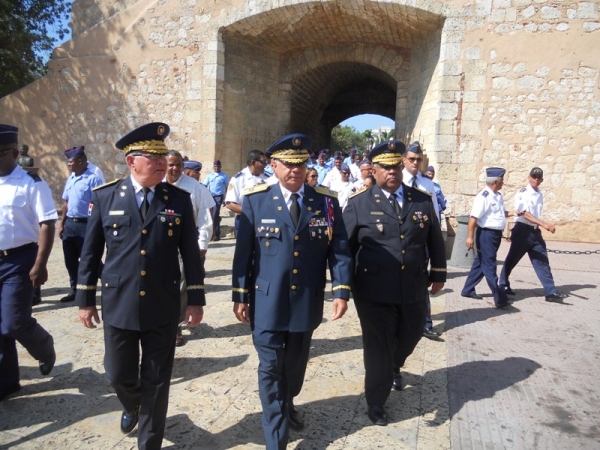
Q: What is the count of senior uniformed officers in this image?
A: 3